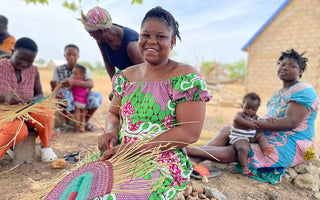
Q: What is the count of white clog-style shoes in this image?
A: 1